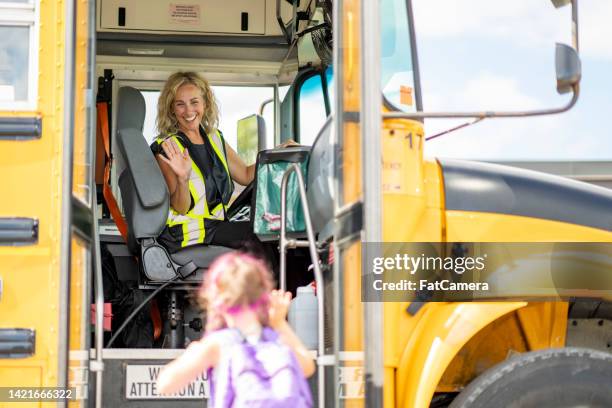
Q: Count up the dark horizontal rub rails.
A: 3